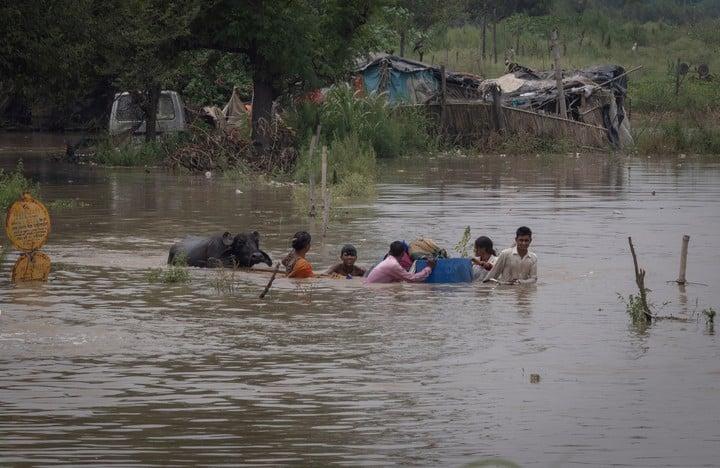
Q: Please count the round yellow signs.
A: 2